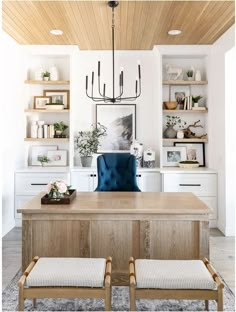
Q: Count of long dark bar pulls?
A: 2